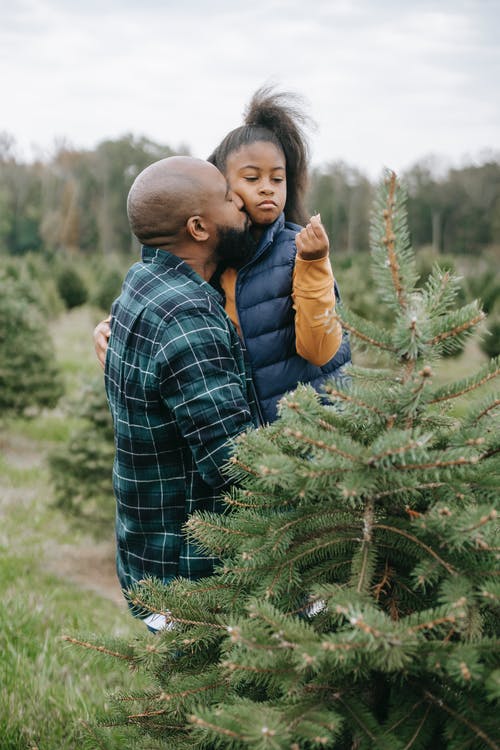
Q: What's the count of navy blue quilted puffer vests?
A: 1